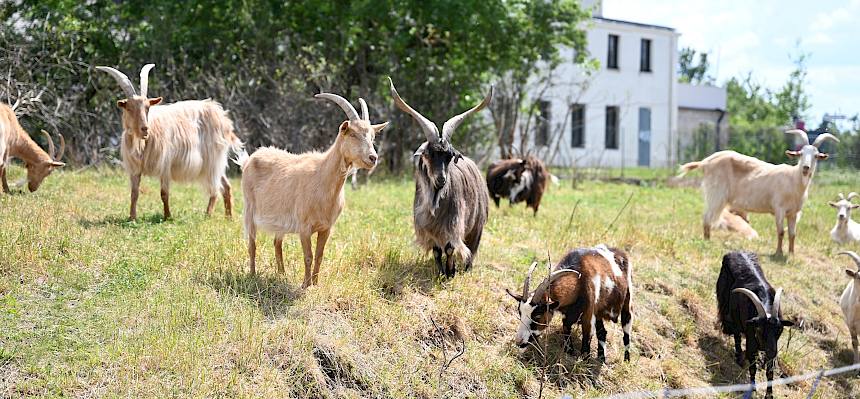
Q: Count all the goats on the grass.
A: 11